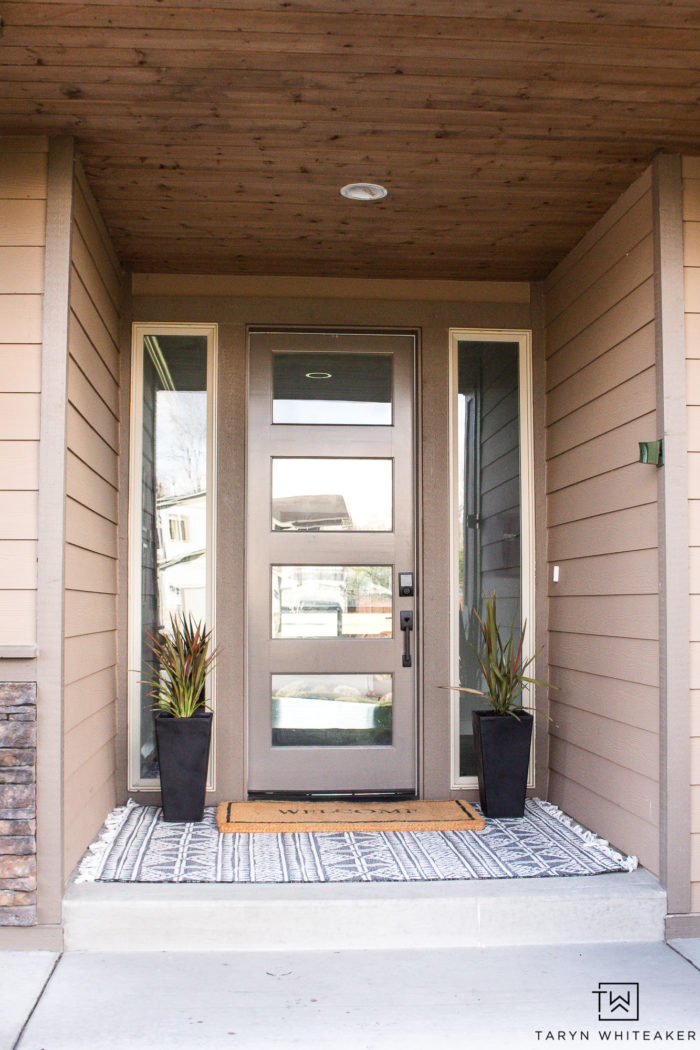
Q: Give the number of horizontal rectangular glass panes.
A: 4